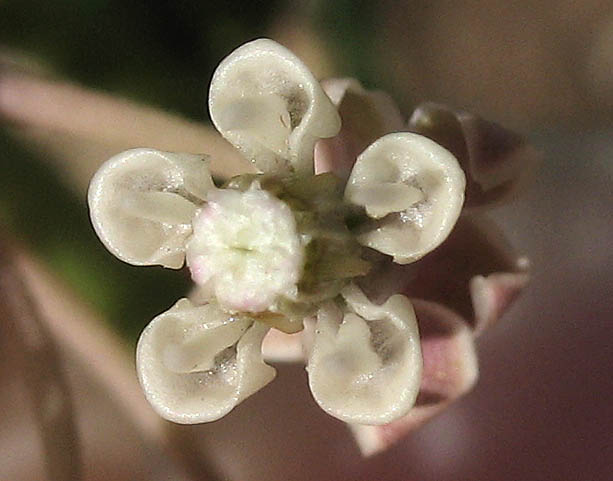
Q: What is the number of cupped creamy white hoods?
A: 5